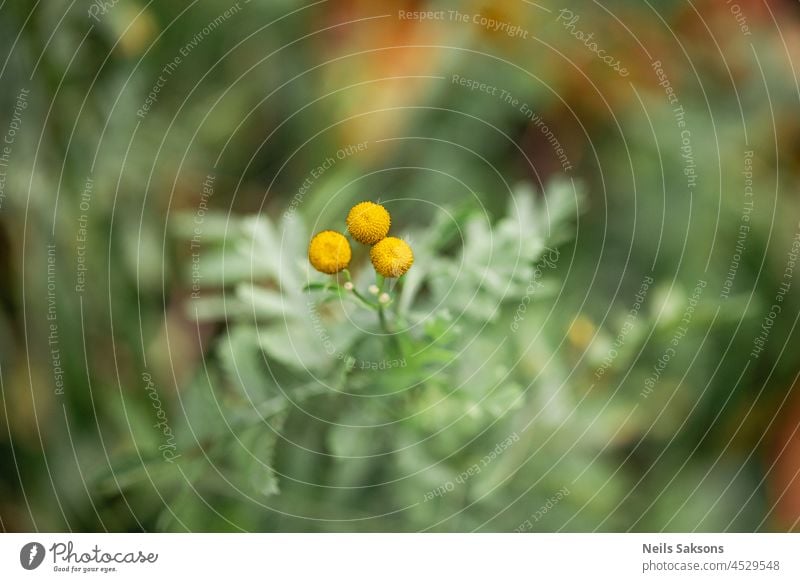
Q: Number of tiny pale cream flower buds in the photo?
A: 3